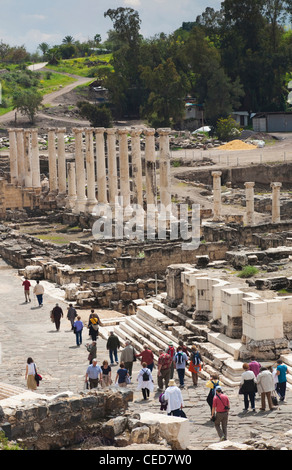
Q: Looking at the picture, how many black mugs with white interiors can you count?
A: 0